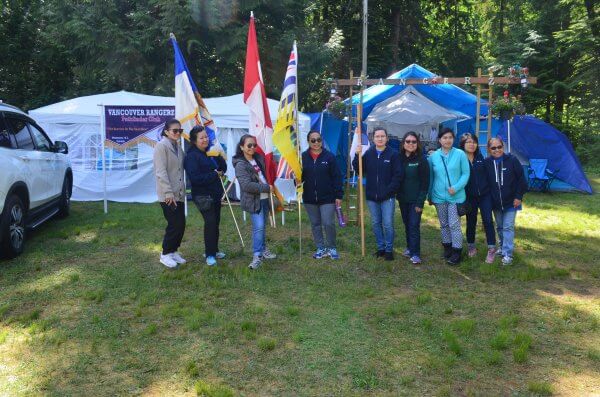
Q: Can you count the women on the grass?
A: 9